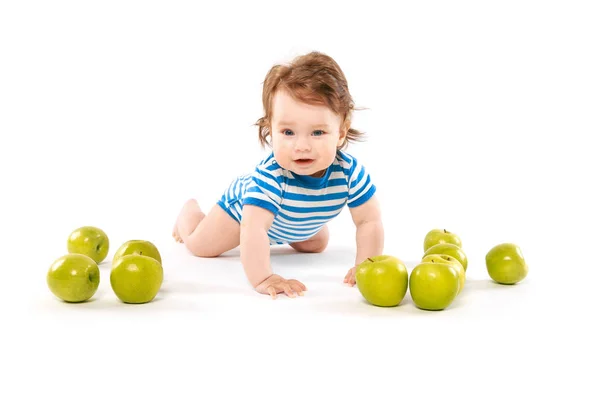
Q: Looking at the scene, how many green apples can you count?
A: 10